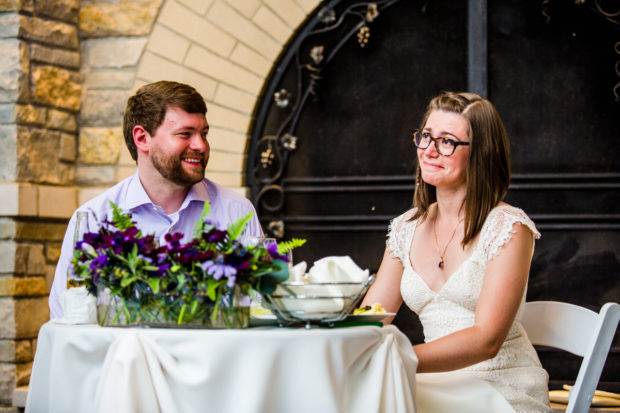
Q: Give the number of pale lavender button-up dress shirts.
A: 1